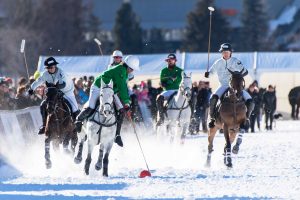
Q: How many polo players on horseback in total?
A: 5